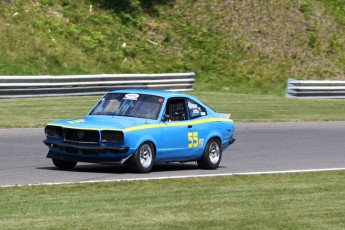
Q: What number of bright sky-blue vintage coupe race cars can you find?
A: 1